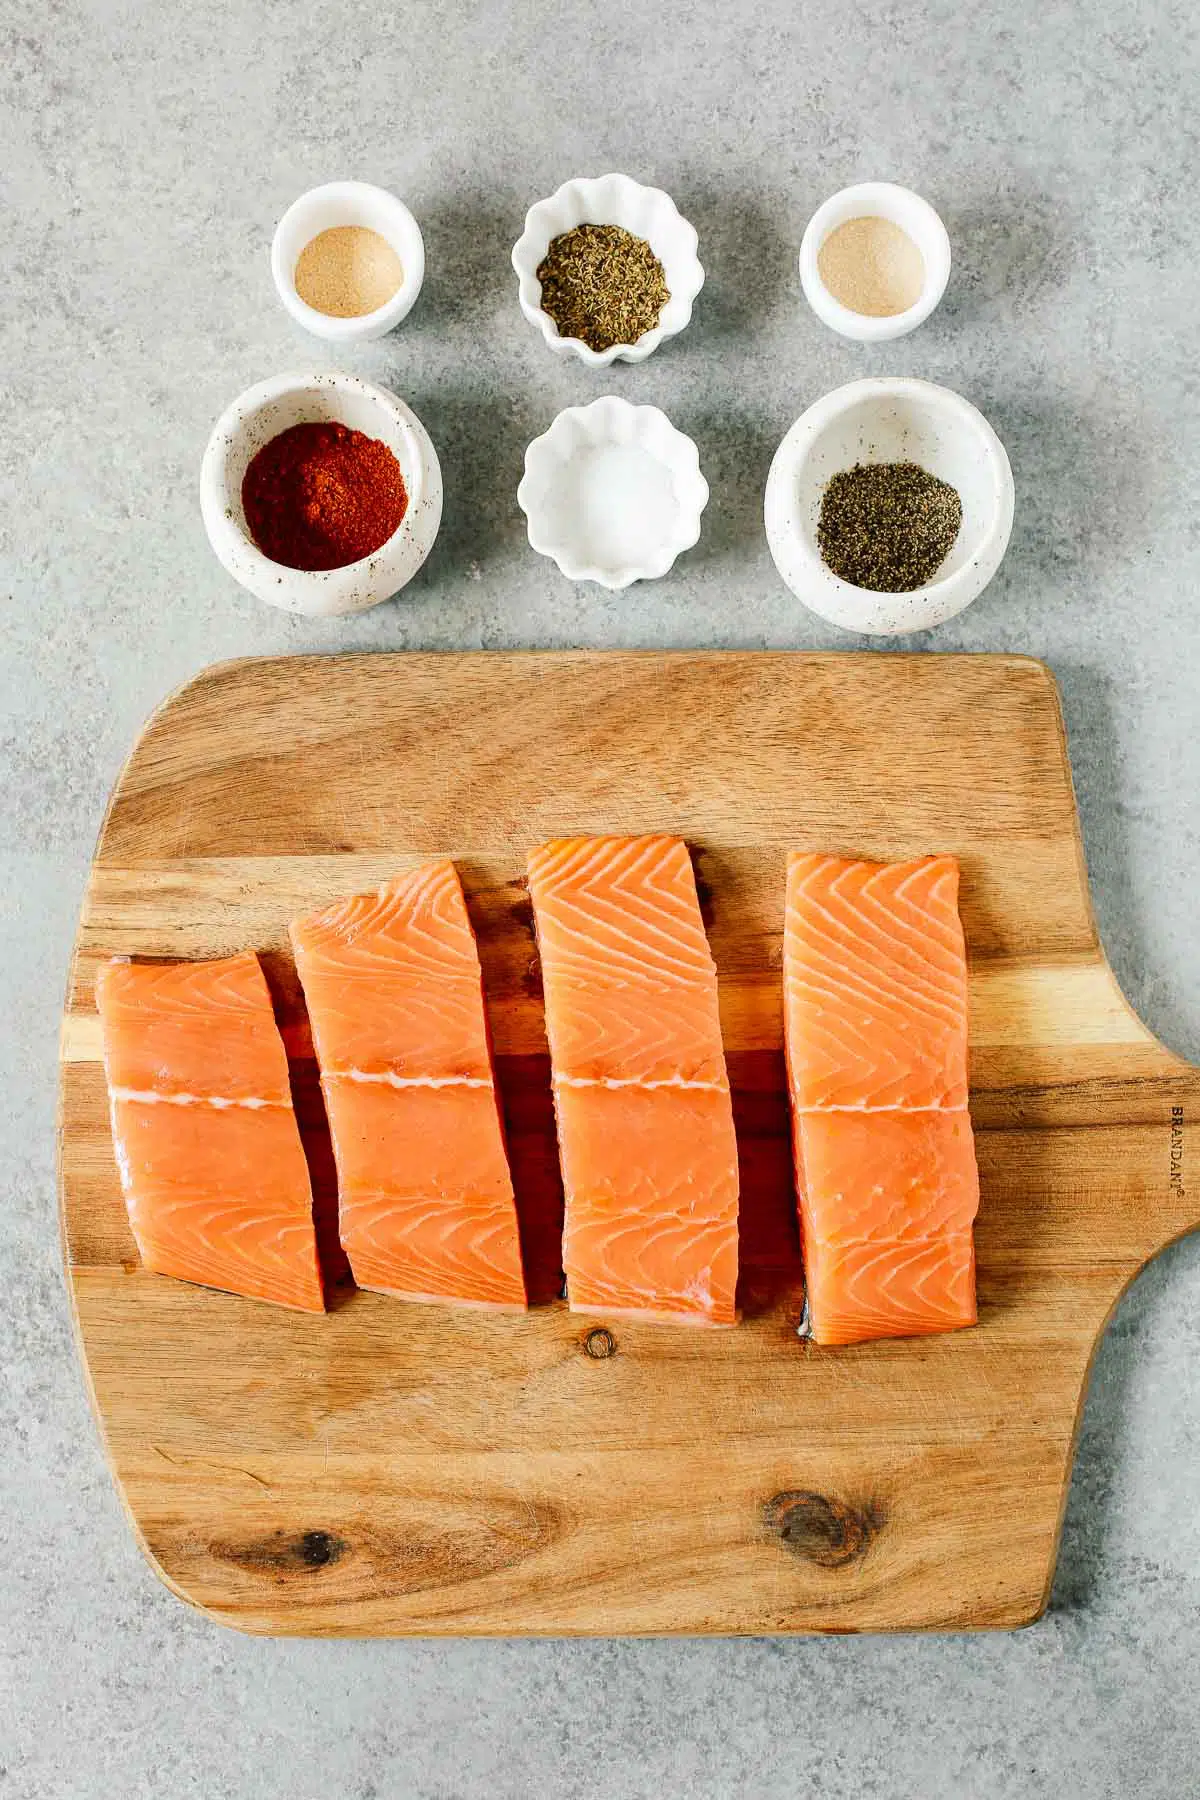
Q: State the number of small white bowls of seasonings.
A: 6